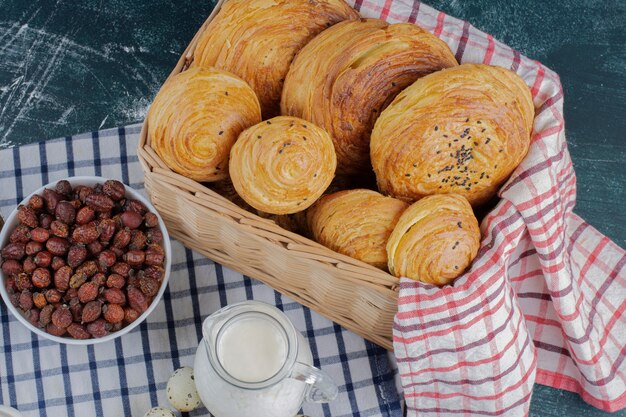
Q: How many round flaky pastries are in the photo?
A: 7